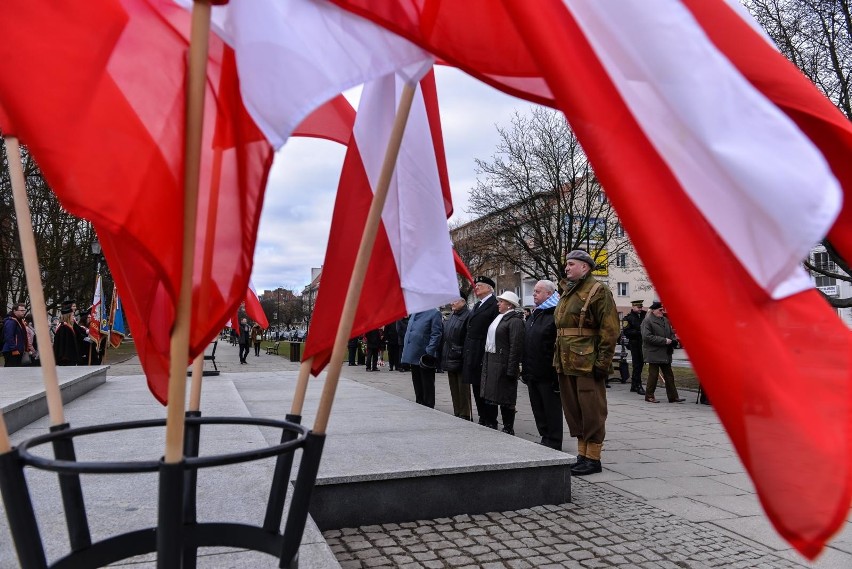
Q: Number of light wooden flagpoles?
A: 6